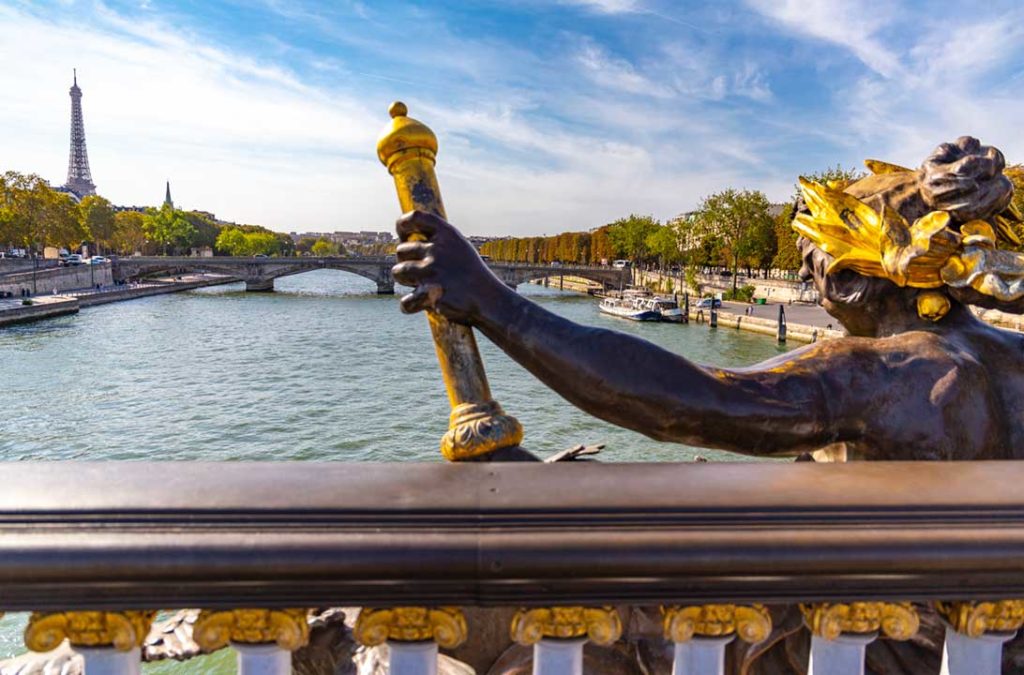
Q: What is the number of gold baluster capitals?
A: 7